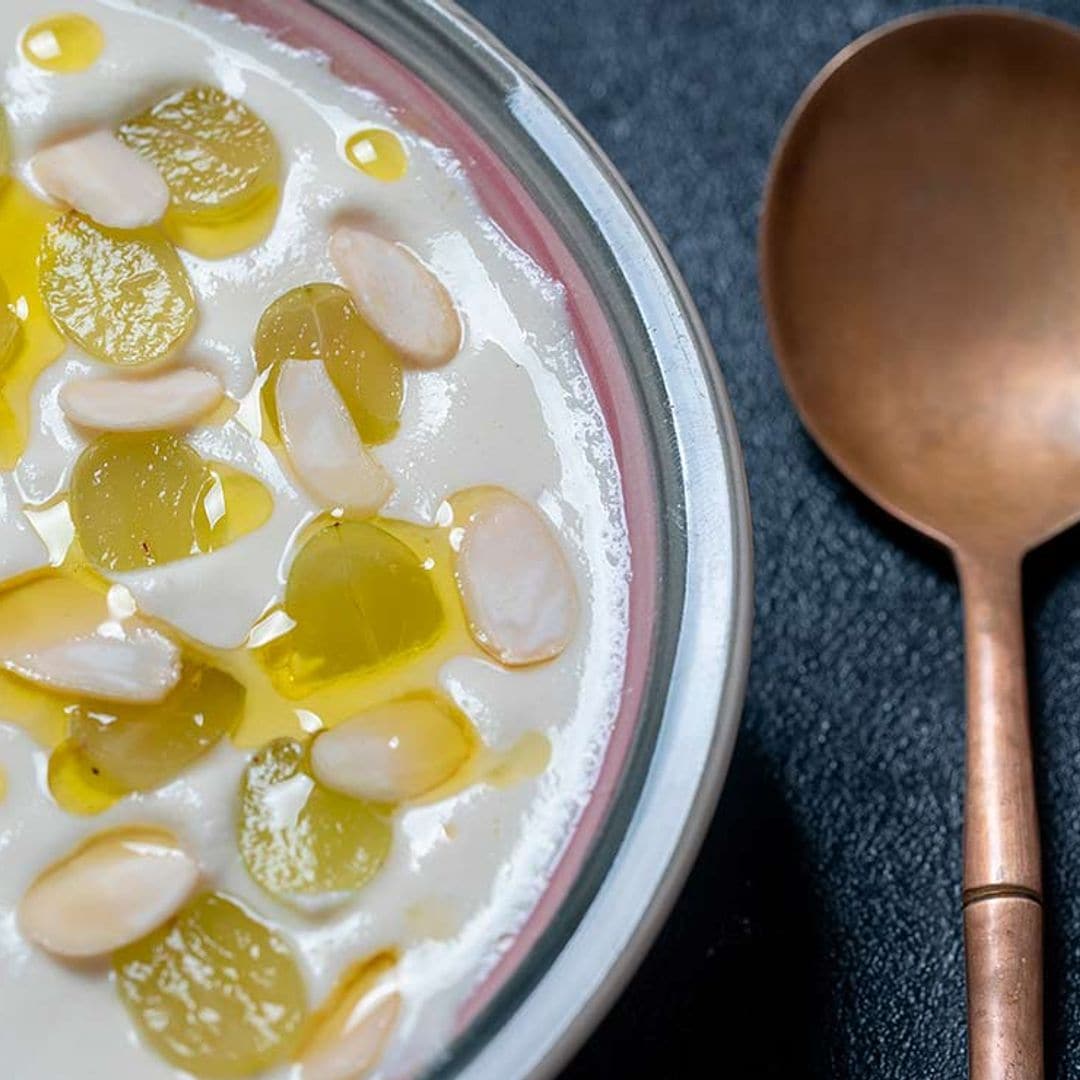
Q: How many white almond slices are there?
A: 9